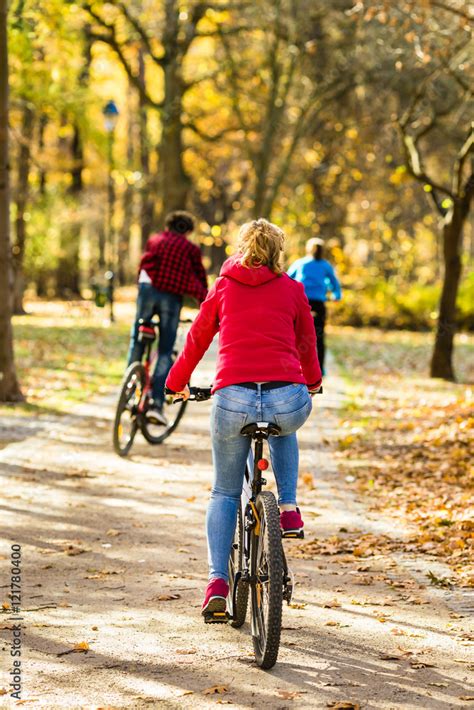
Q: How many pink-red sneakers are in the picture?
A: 2